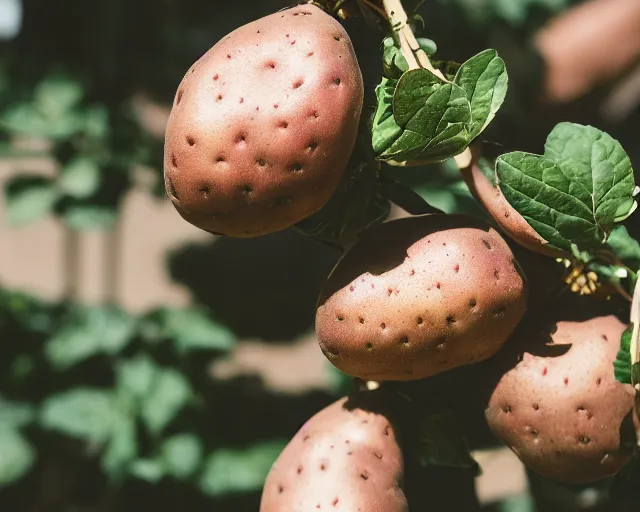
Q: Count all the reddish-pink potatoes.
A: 4